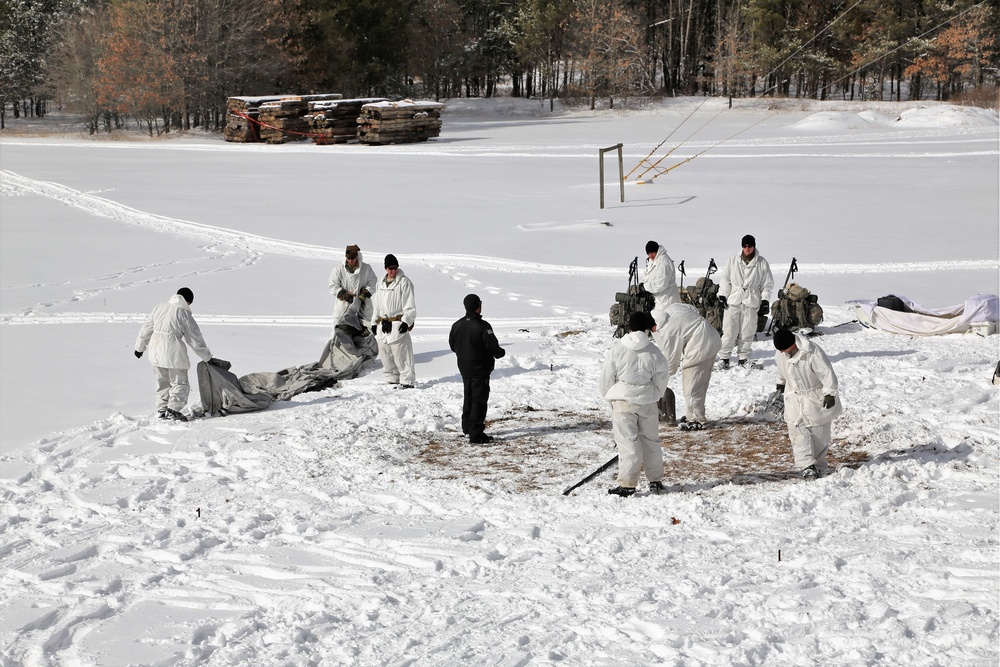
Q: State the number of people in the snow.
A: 9